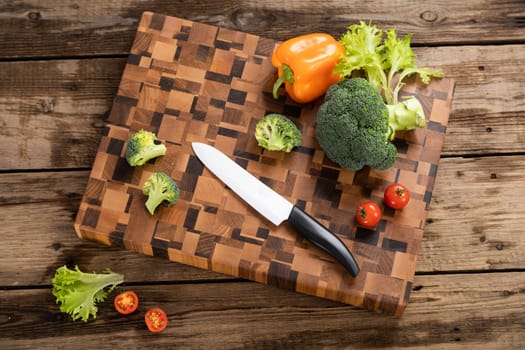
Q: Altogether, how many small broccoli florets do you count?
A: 3